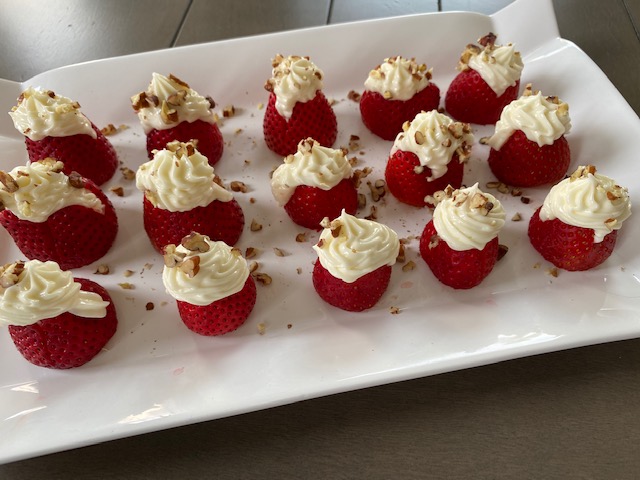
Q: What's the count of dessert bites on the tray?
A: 15